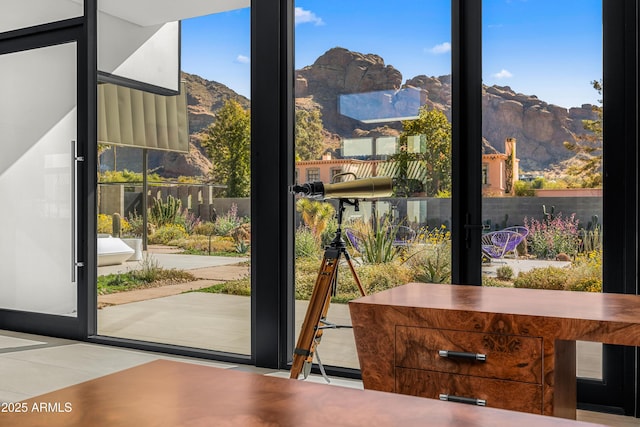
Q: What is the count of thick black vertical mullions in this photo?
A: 4